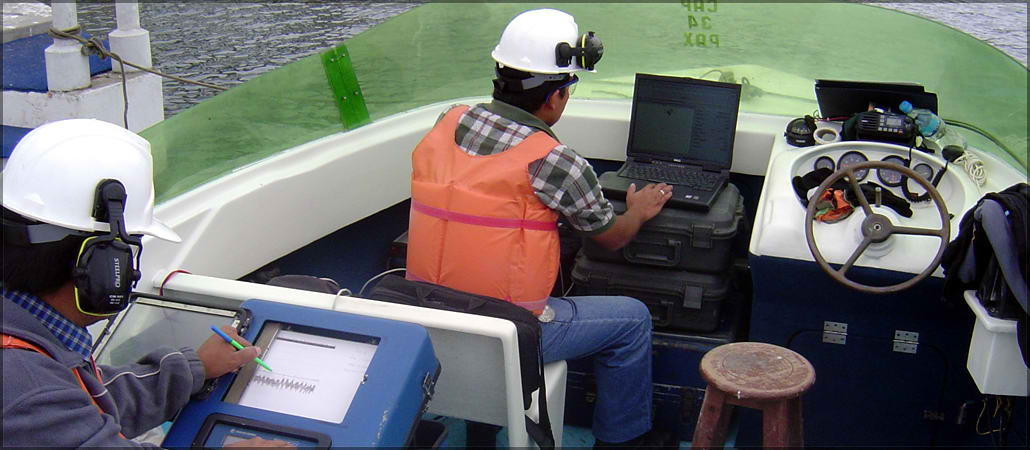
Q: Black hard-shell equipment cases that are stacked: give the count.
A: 2